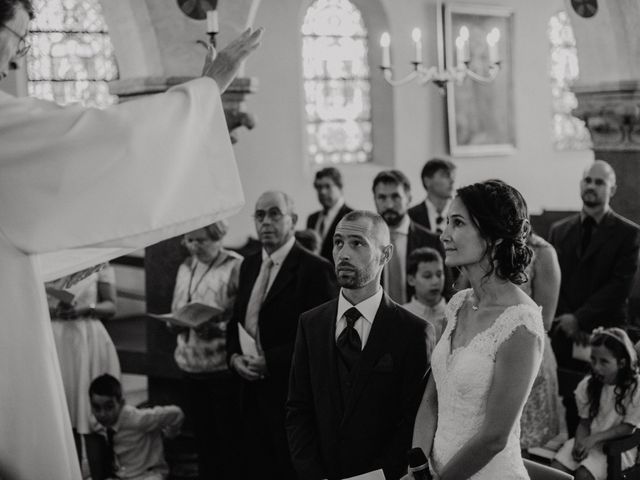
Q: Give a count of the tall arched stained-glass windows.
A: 3